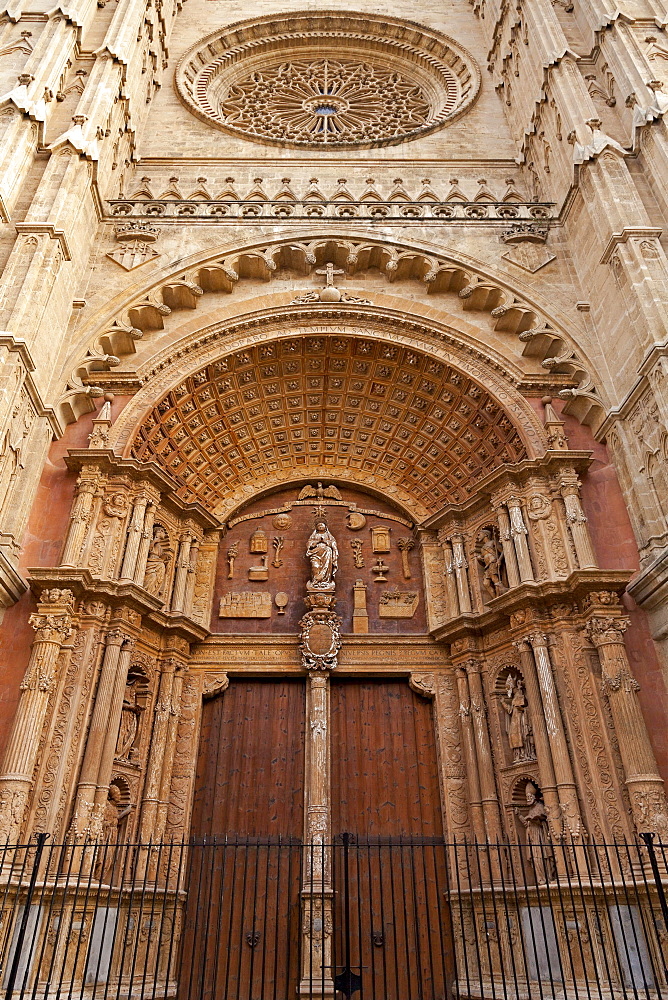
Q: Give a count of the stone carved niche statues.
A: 6